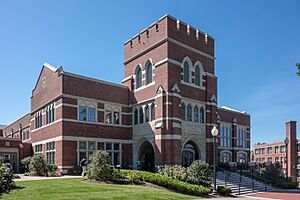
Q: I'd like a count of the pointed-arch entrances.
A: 2